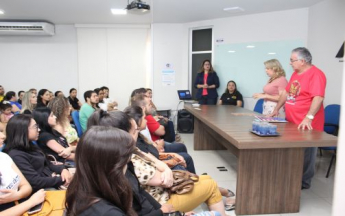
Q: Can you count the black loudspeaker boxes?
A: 1